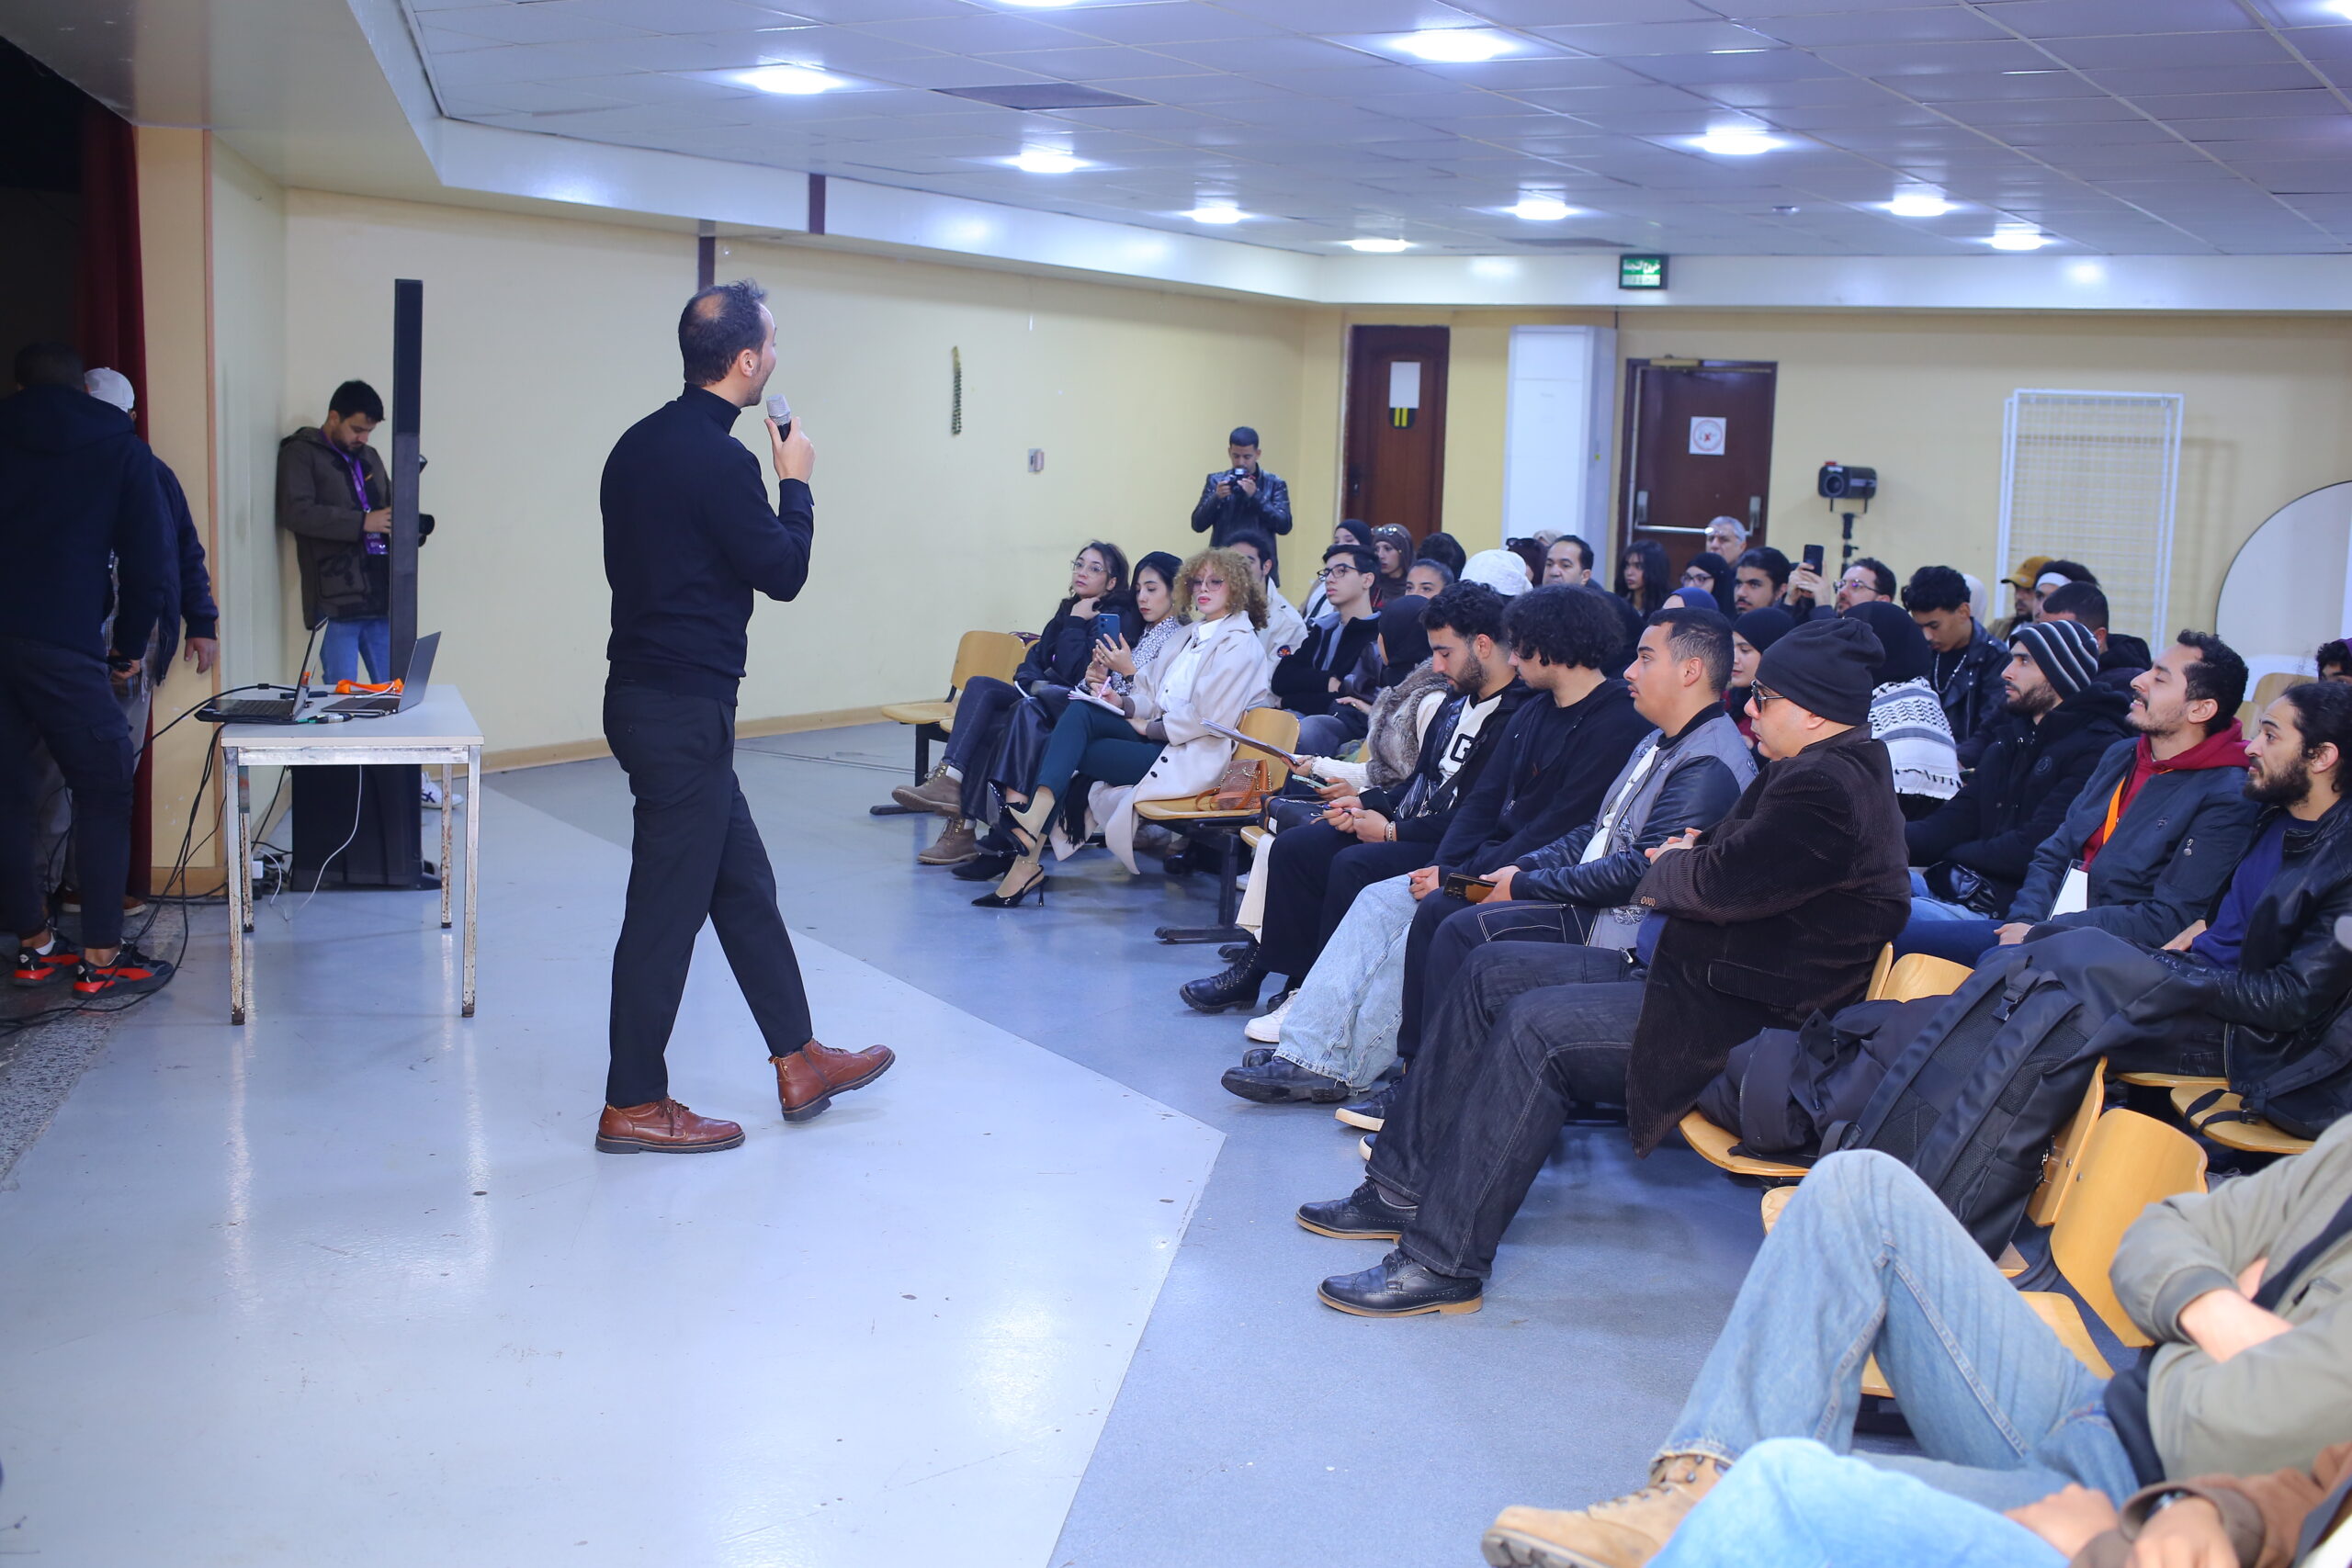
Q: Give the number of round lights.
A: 11